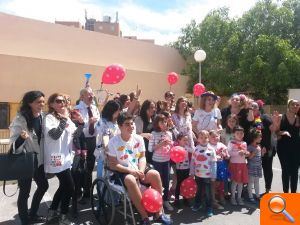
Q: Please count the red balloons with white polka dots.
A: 6